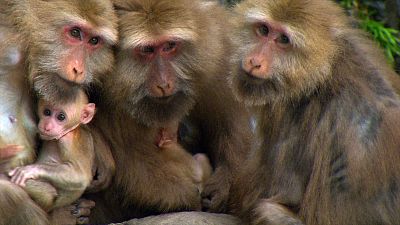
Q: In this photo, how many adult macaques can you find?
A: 3